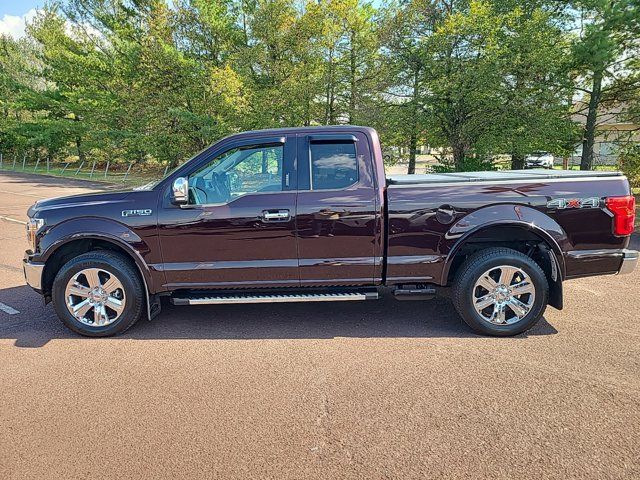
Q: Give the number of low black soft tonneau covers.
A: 1